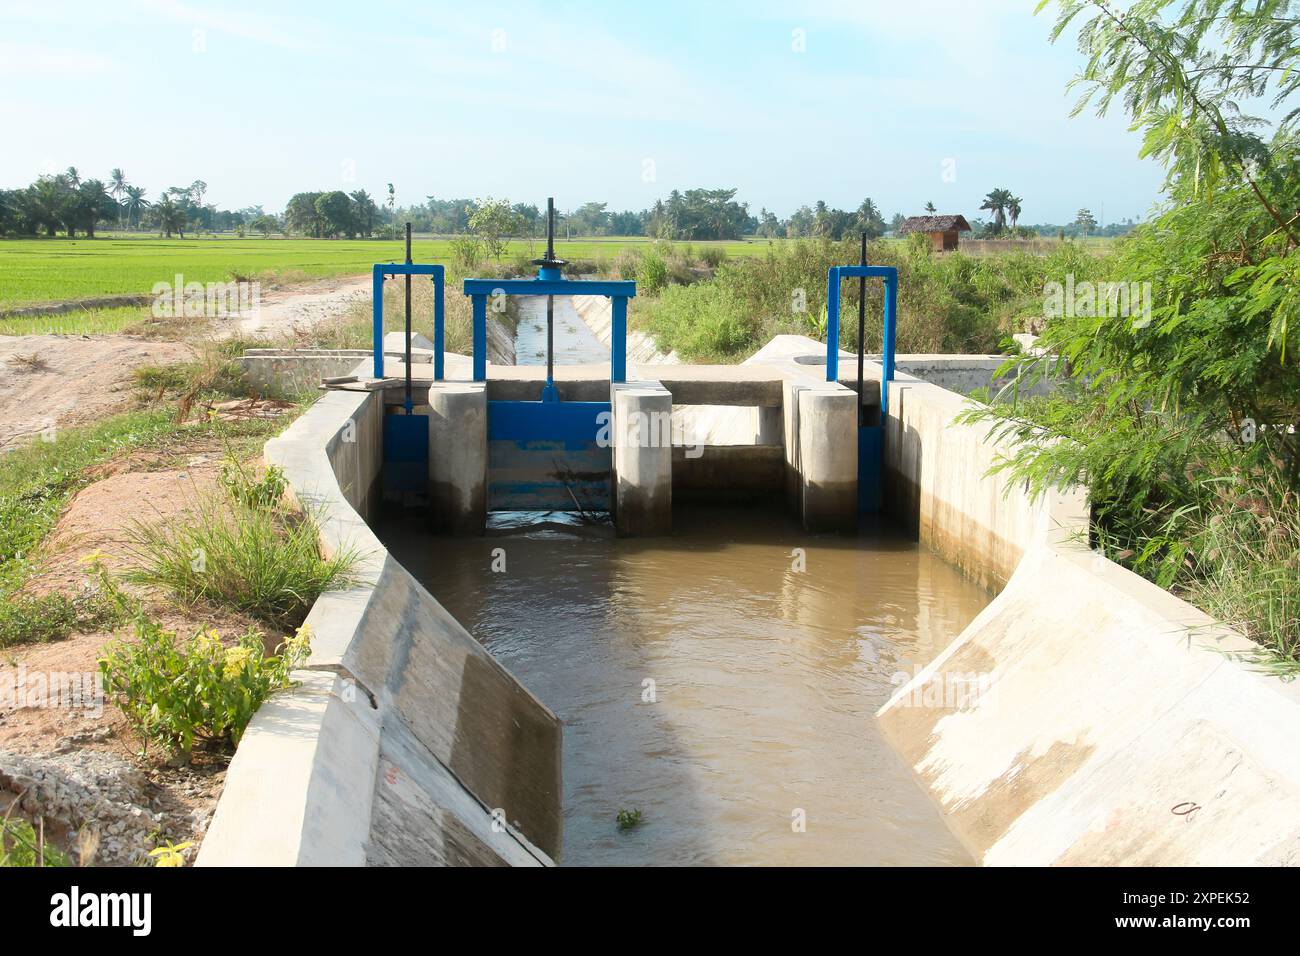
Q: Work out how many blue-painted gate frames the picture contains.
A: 3